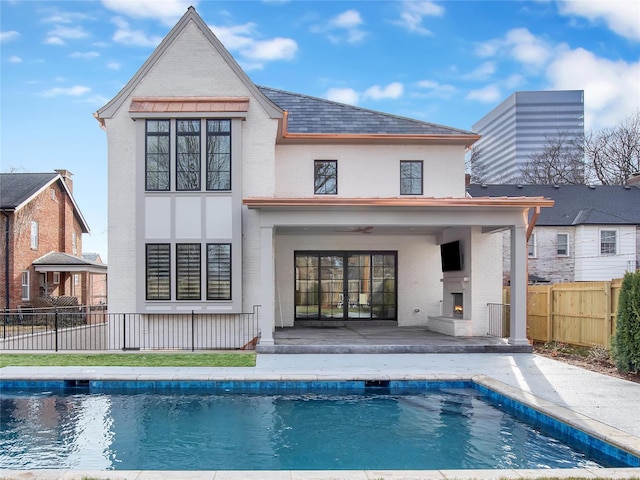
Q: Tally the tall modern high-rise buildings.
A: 1